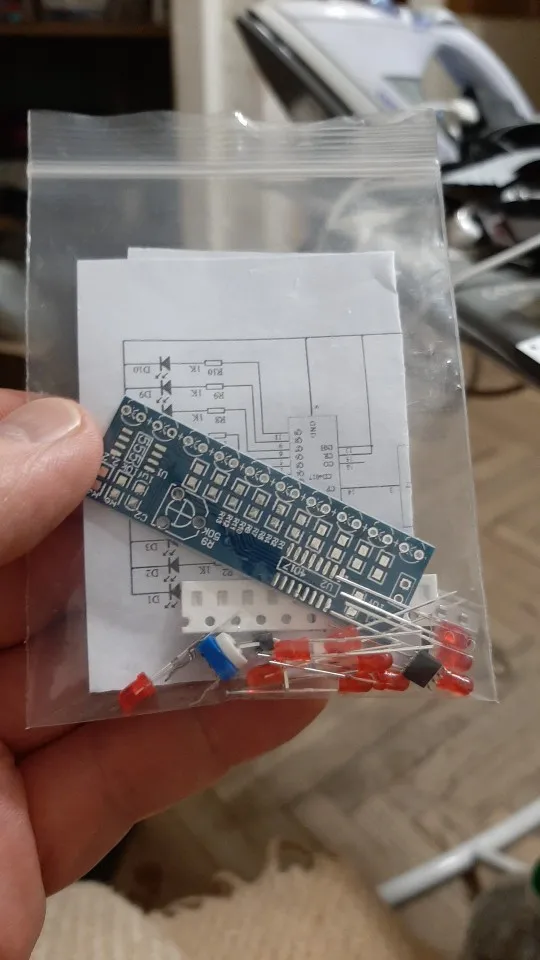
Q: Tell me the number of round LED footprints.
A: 10